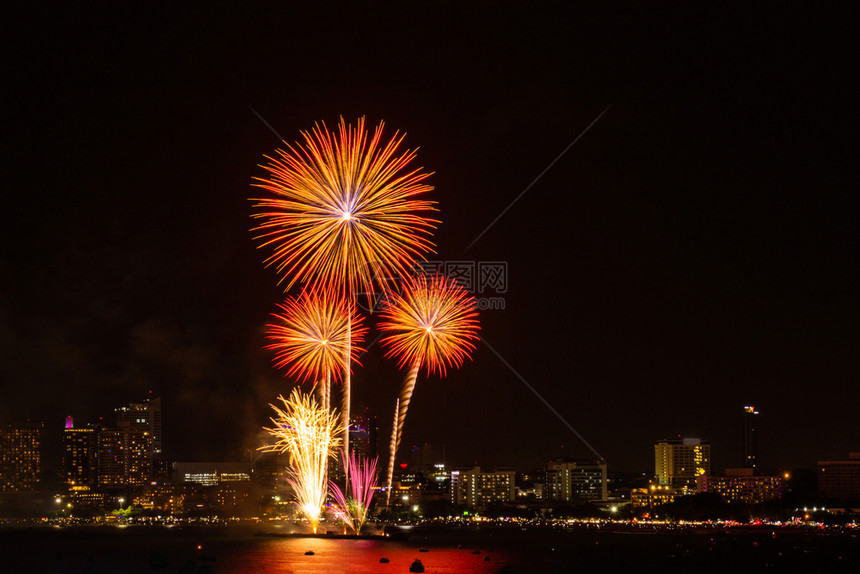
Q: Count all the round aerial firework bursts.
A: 3